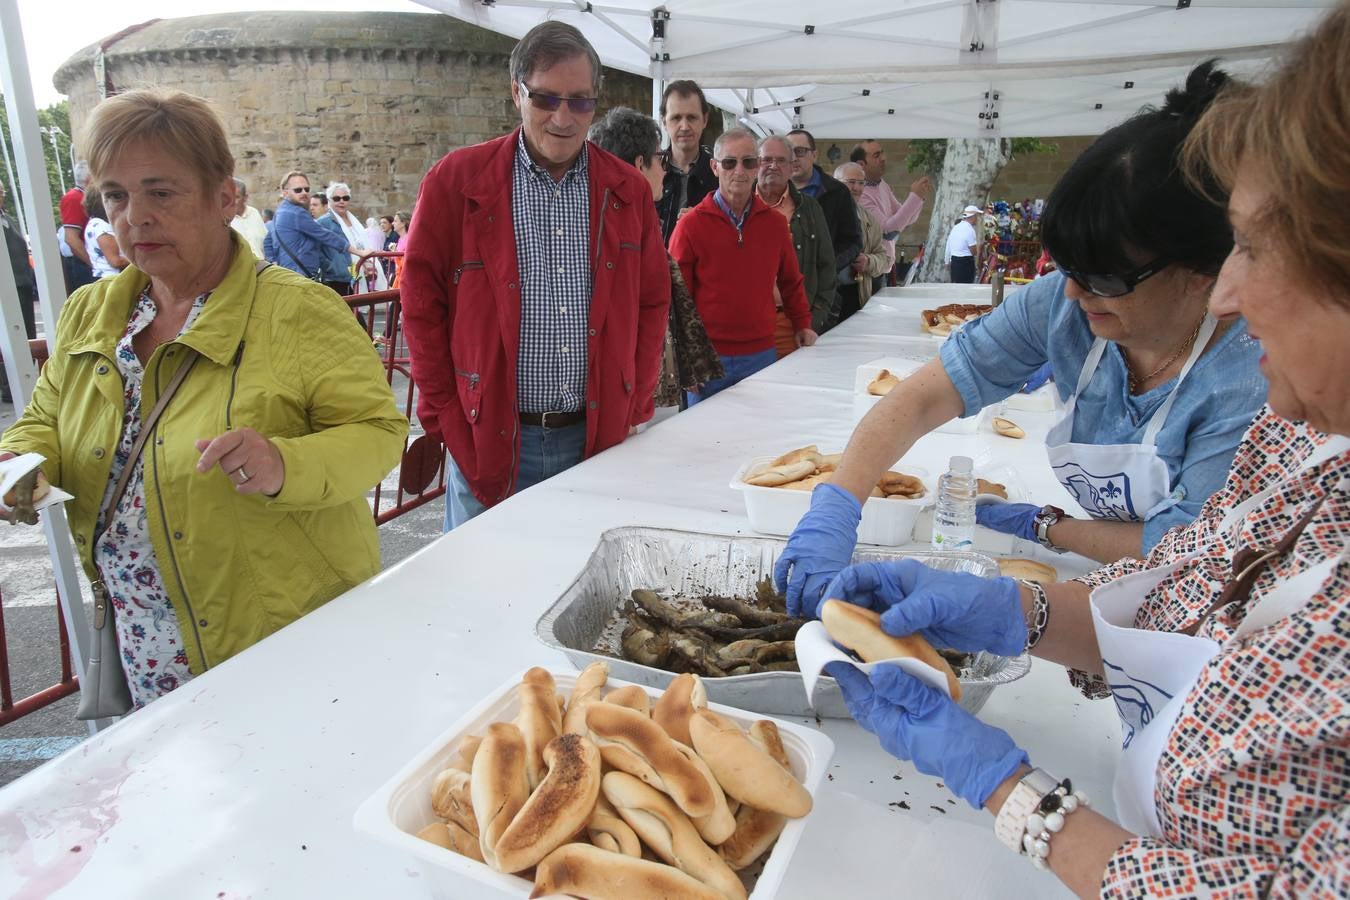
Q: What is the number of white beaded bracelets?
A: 1